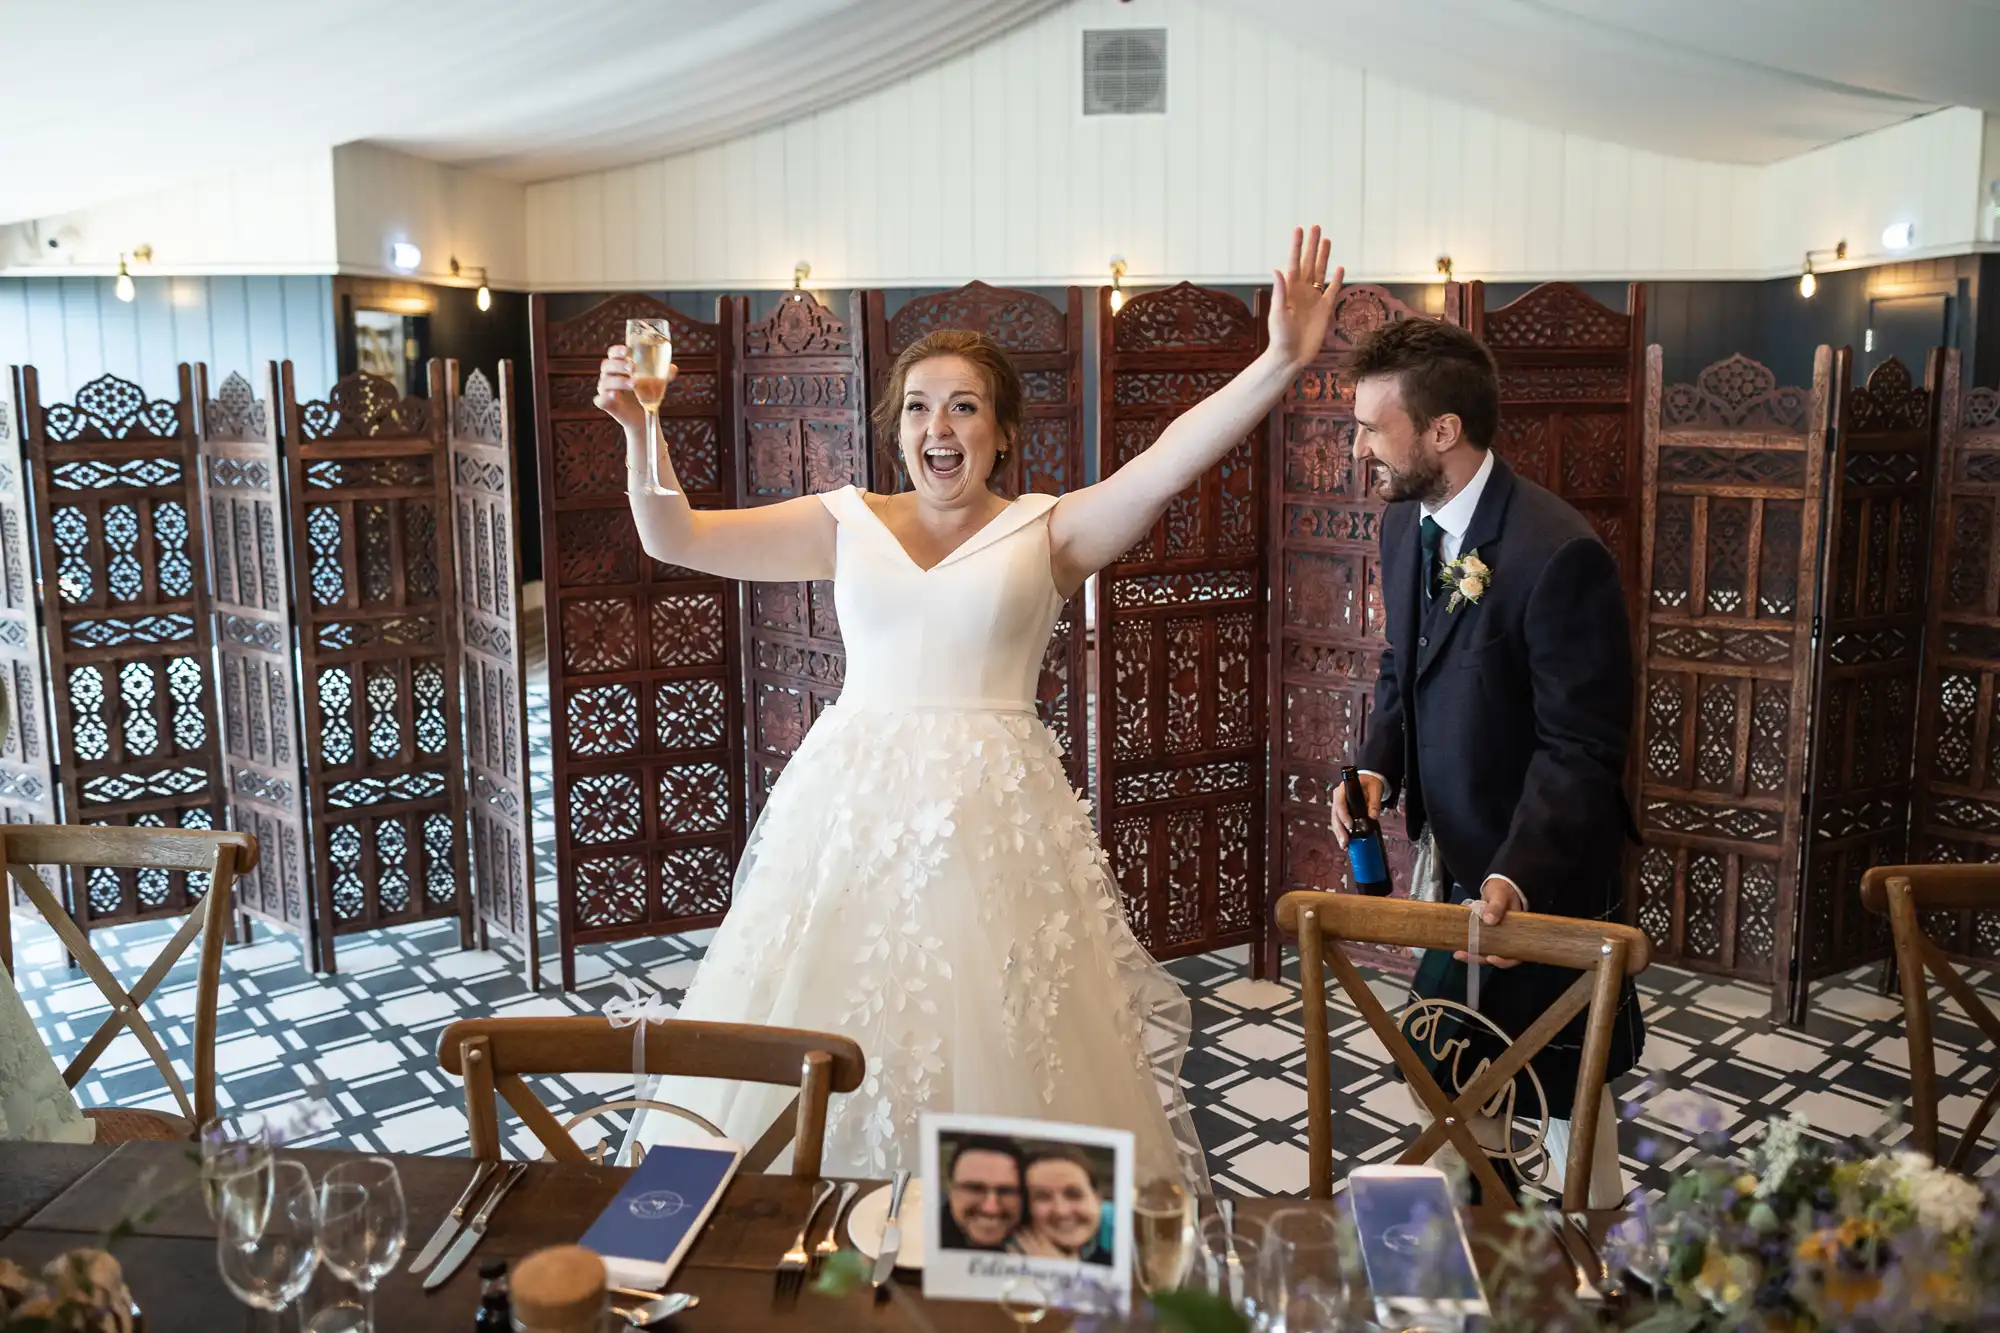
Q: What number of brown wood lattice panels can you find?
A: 14